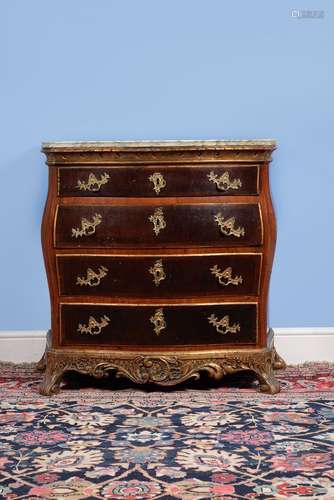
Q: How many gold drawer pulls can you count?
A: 8